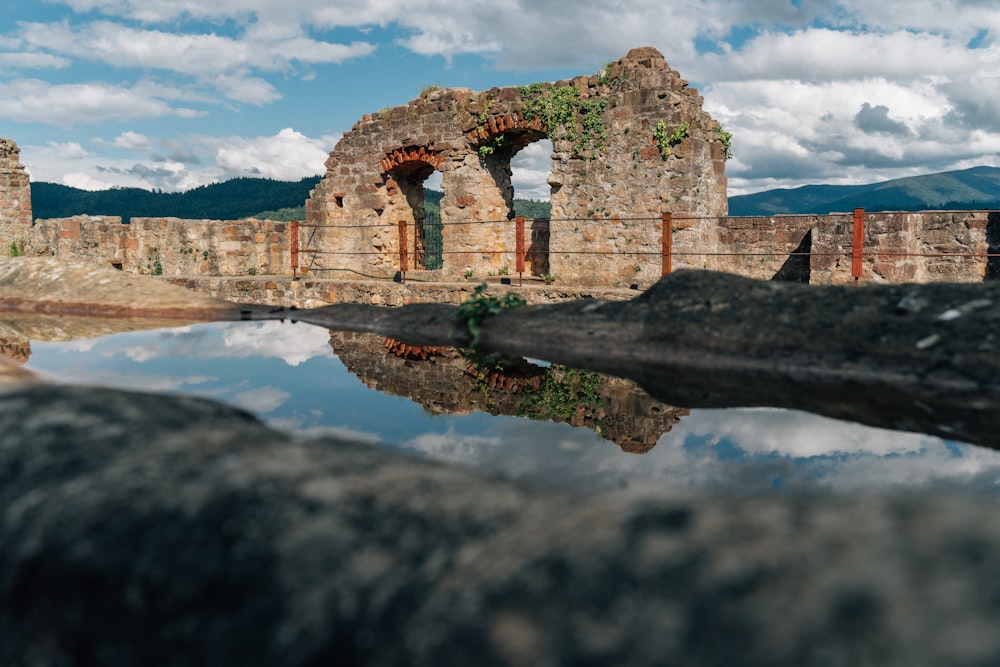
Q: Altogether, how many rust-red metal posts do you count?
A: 5